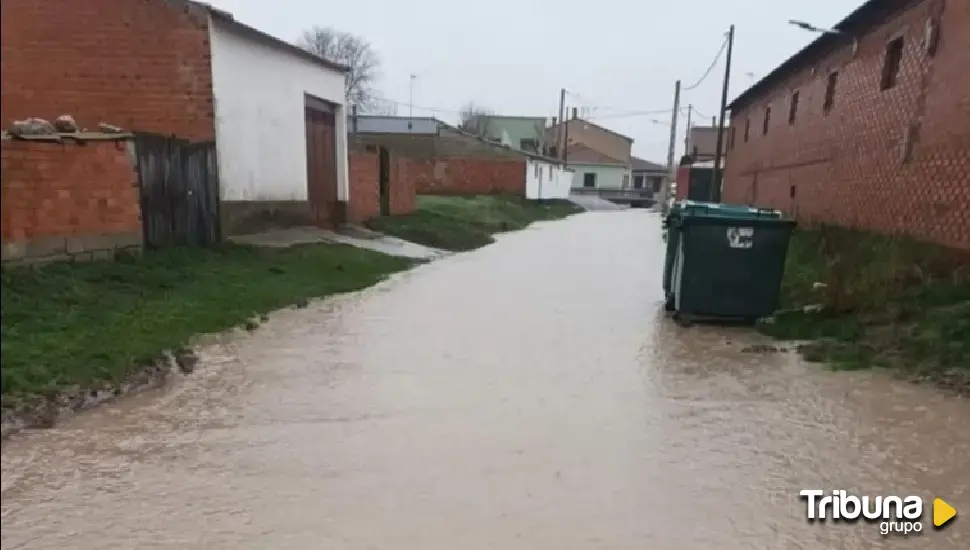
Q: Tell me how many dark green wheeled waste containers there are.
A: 2